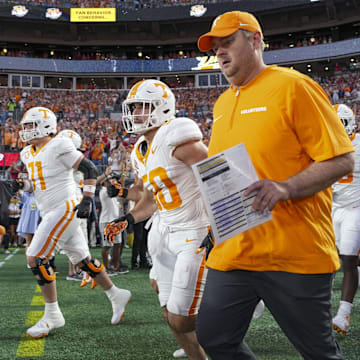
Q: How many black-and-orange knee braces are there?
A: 2